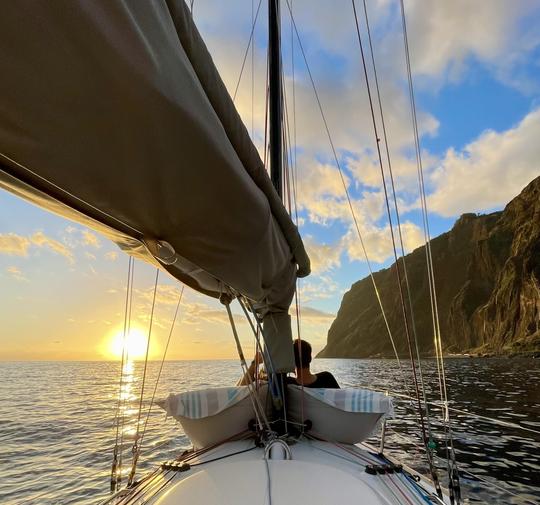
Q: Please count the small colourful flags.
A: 0